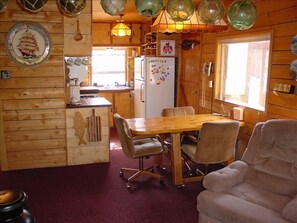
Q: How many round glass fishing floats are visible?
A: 8